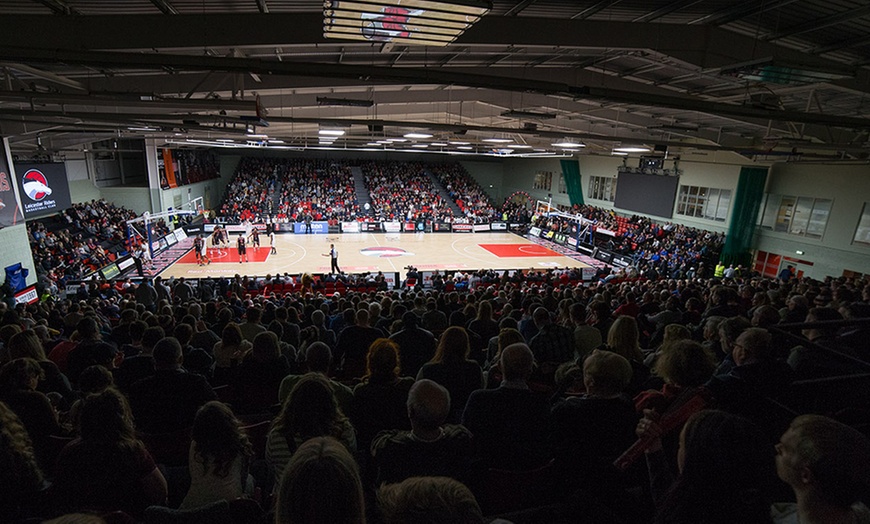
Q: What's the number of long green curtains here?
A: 2